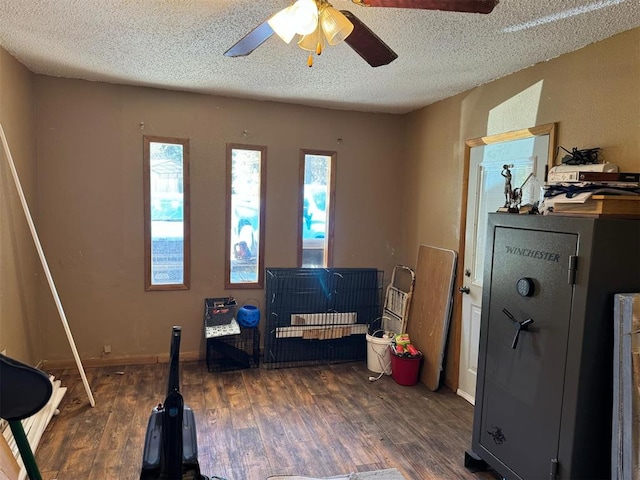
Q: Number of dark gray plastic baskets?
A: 1